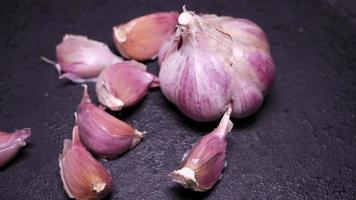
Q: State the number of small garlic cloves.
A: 7